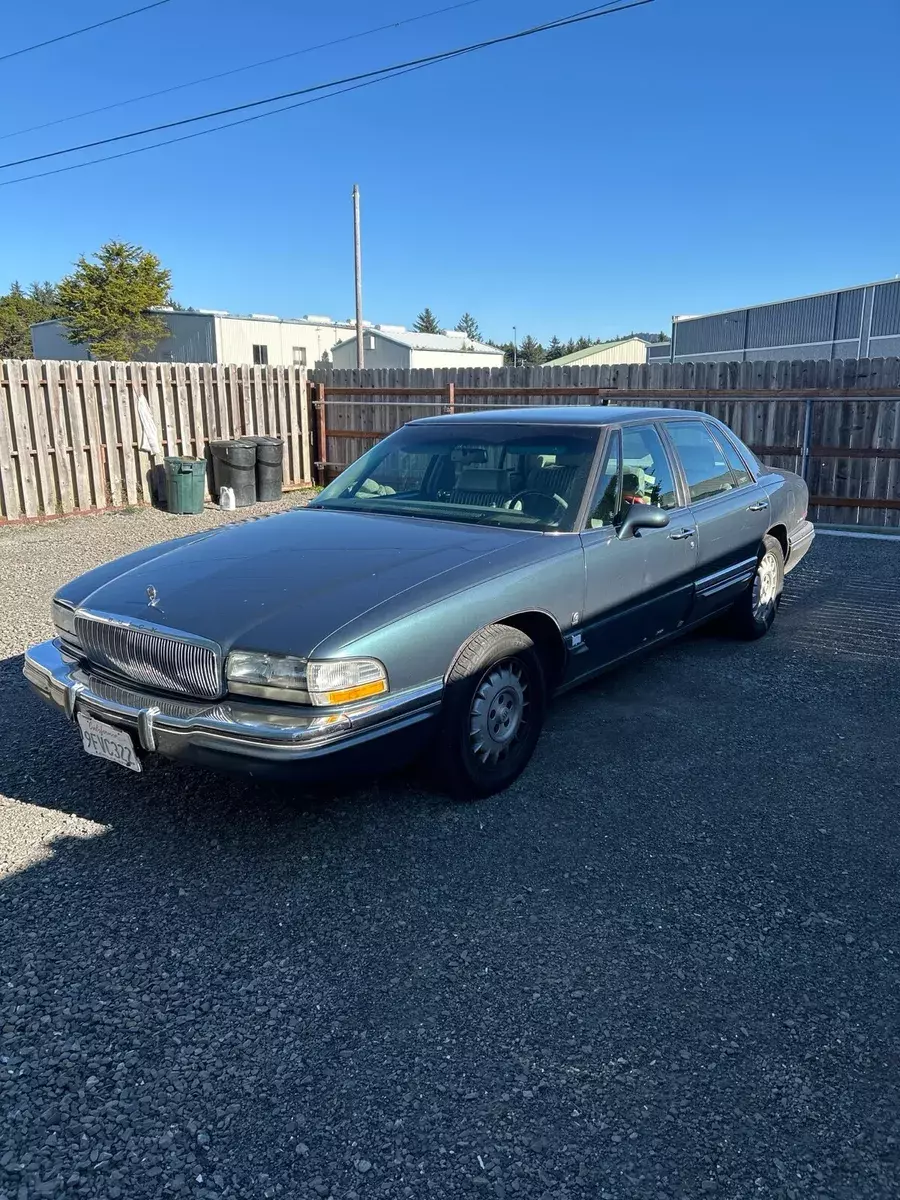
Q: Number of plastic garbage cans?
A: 3